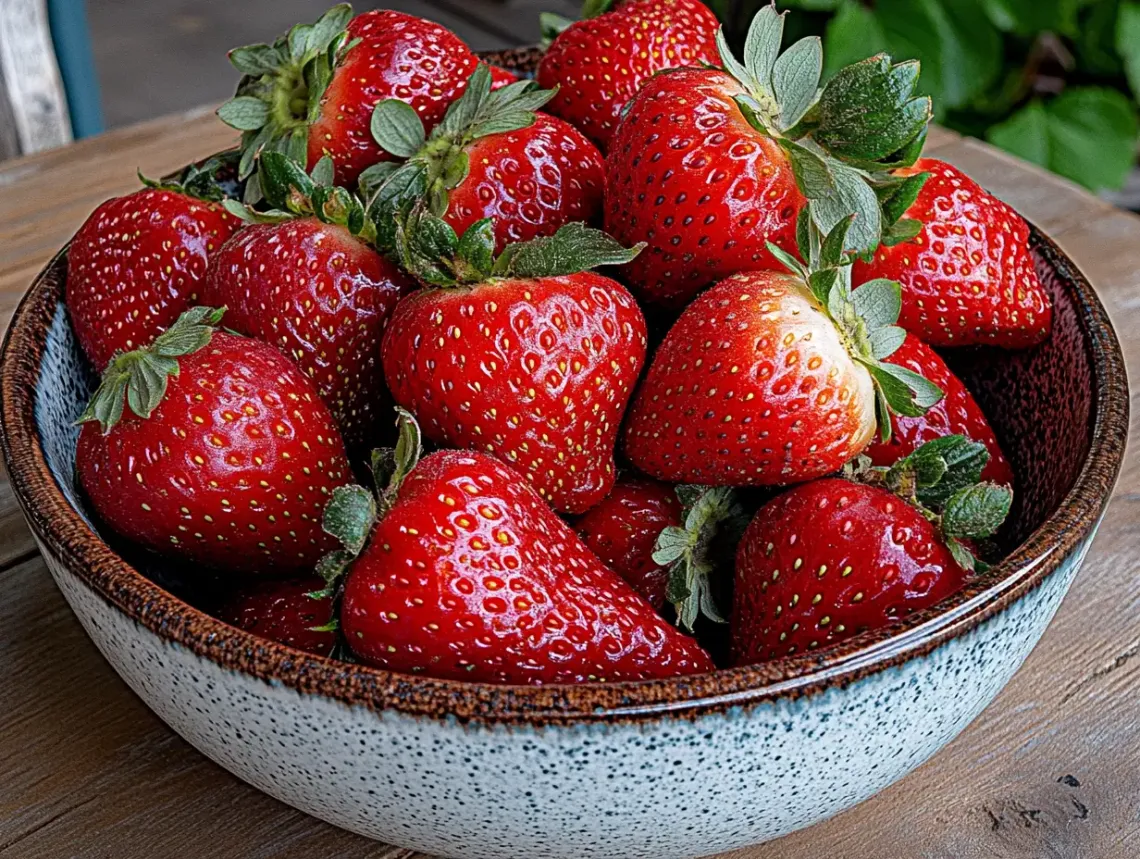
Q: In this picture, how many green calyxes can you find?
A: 13